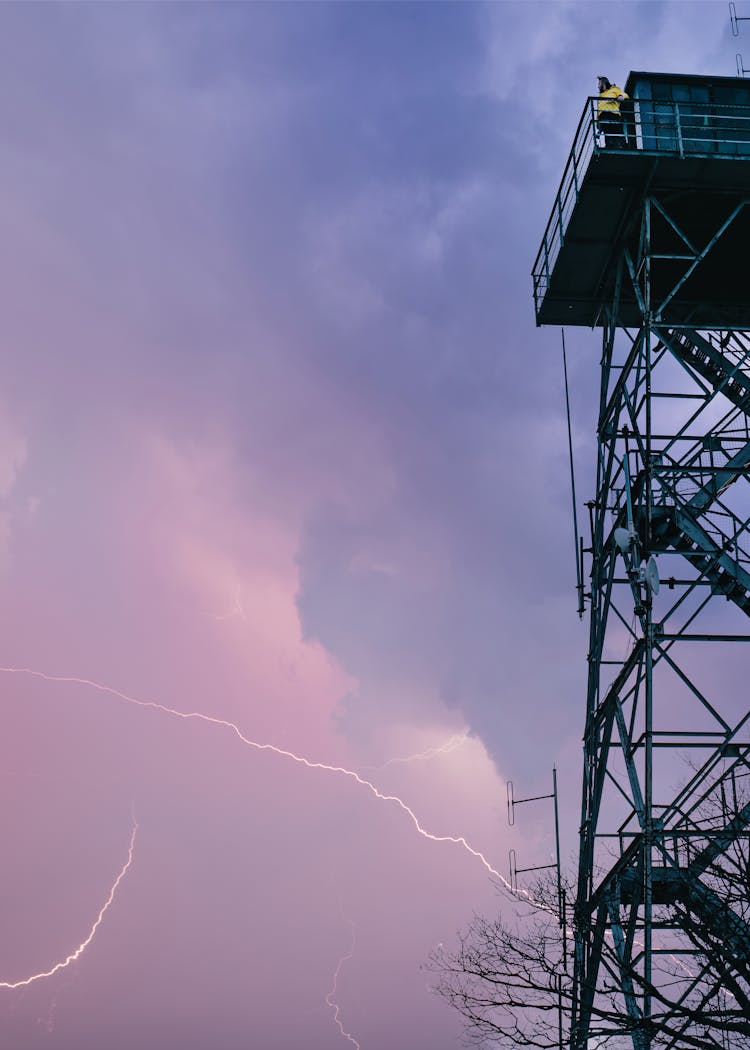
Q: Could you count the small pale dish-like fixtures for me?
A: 2